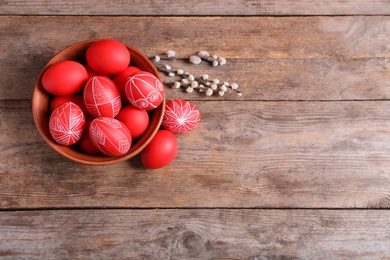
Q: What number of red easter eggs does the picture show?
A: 13